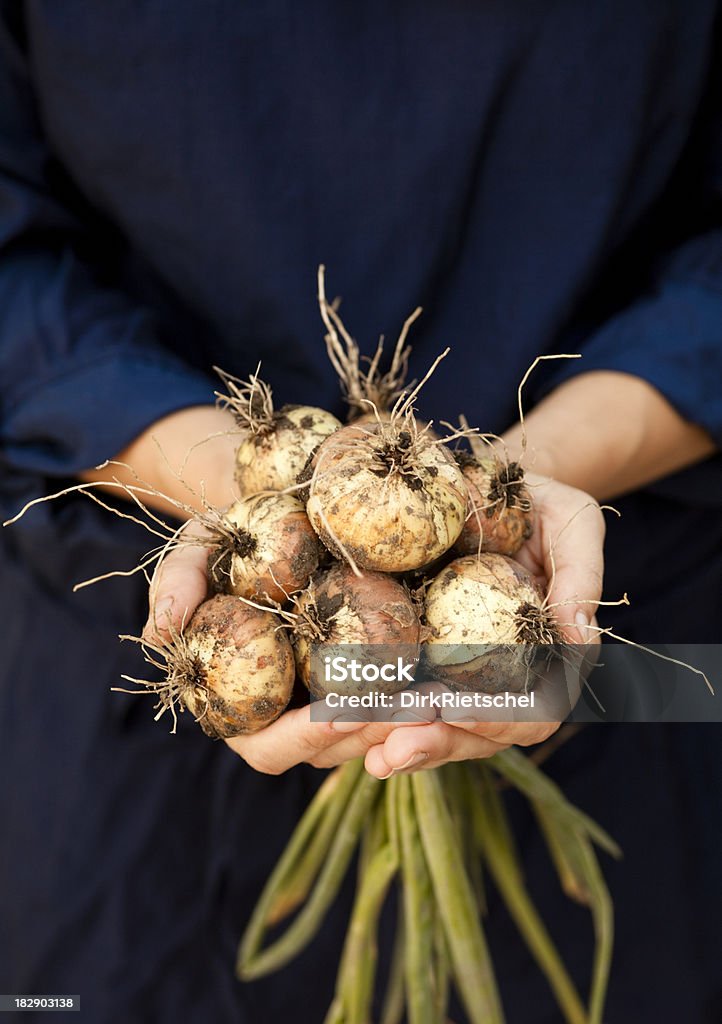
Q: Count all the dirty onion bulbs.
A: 8